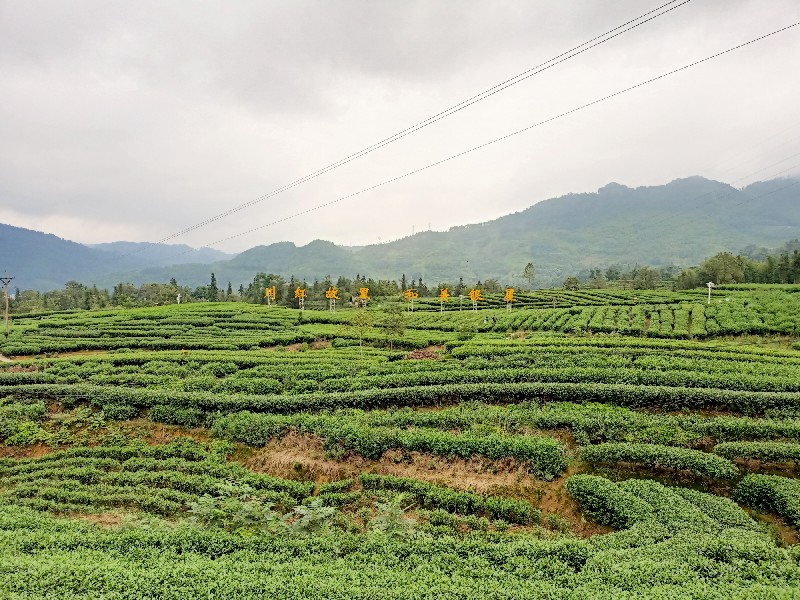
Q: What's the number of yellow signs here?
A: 8